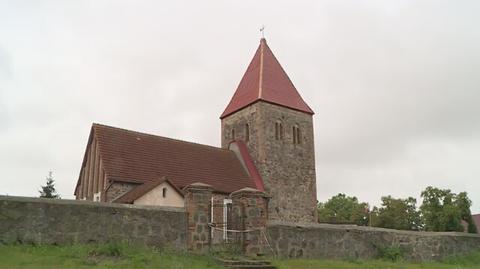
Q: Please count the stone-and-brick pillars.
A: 2